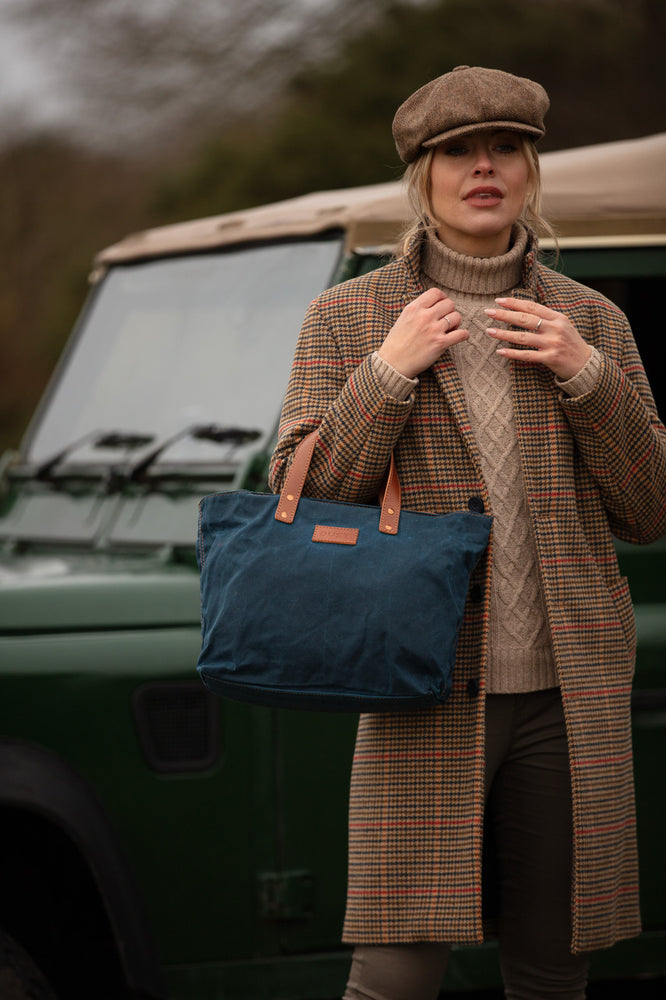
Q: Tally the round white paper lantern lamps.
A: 0